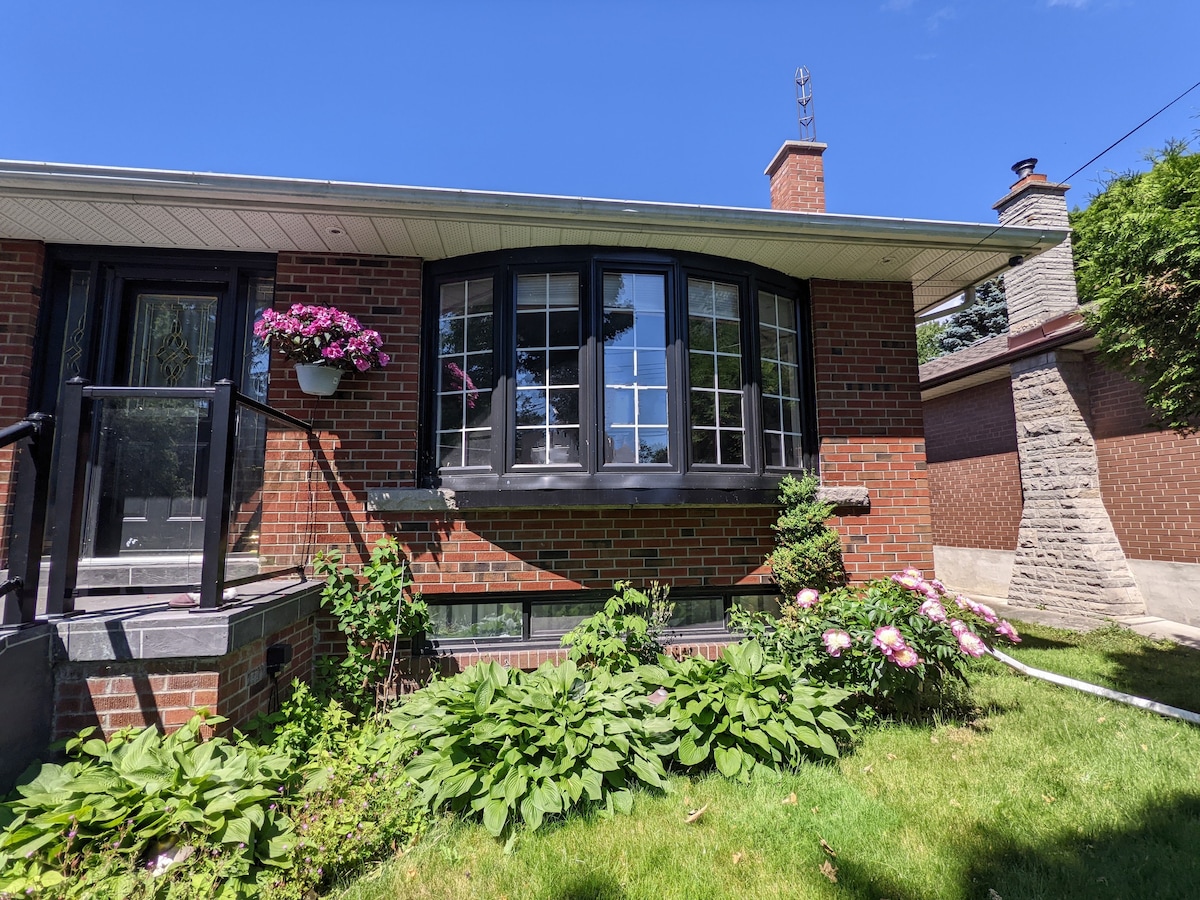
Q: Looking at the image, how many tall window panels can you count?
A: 5